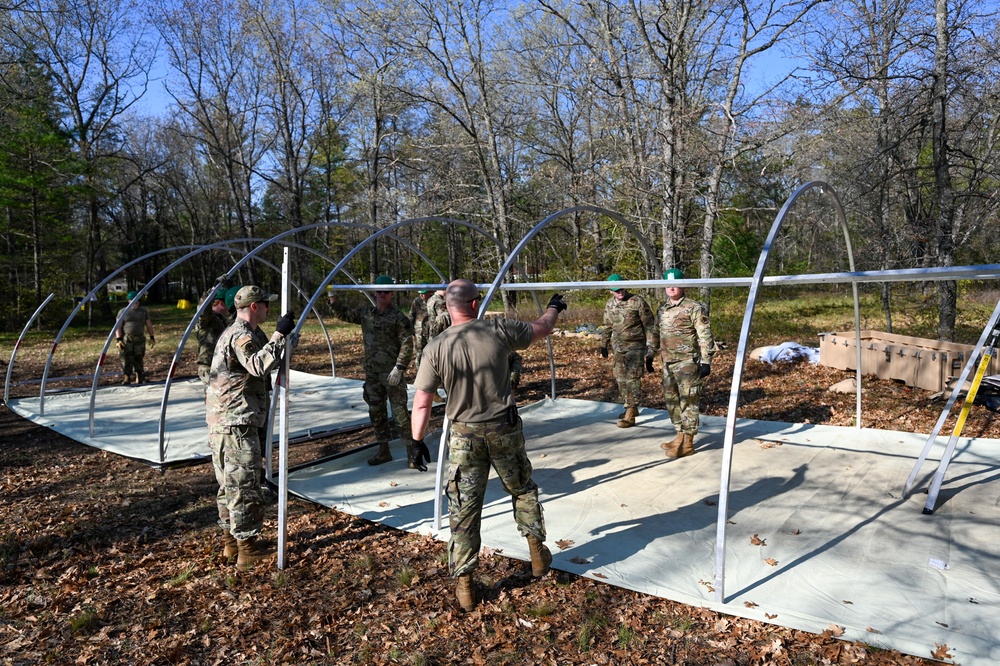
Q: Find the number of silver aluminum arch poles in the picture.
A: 7